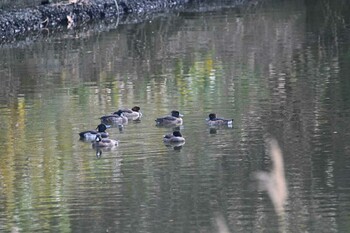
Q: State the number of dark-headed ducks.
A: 7